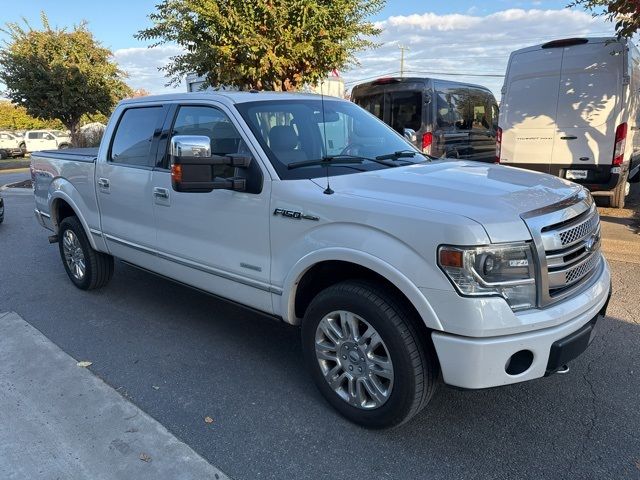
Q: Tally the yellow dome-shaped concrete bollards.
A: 0